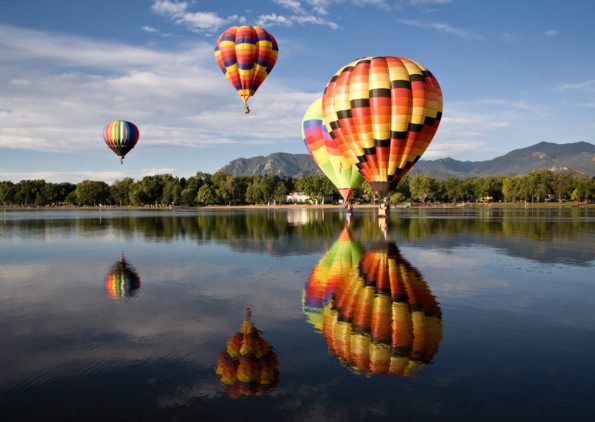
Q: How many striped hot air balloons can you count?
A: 4